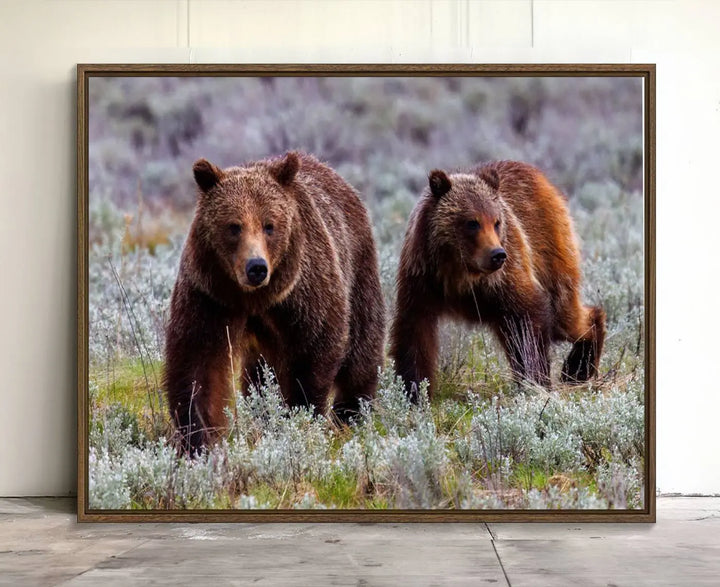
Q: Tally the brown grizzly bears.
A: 2